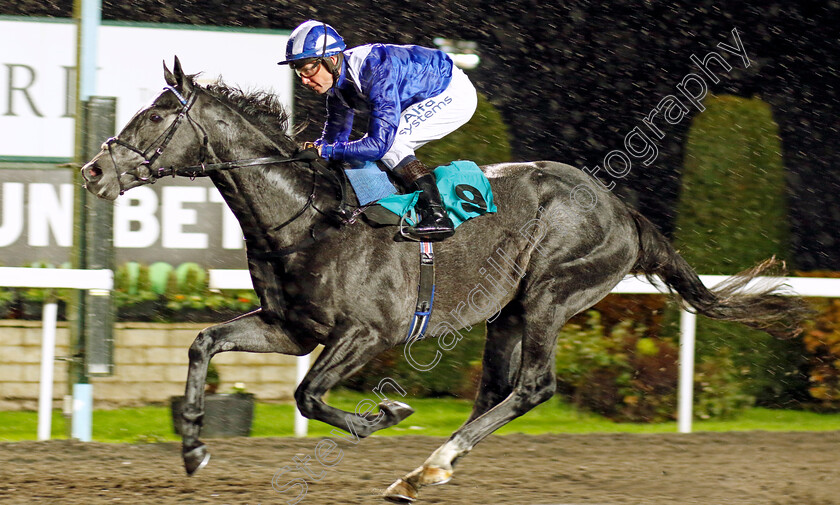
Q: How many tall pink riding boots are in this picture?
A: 0